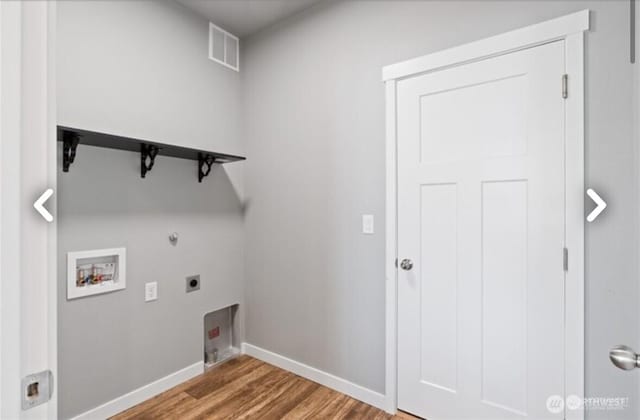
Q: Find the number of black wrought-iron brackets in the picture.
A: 3